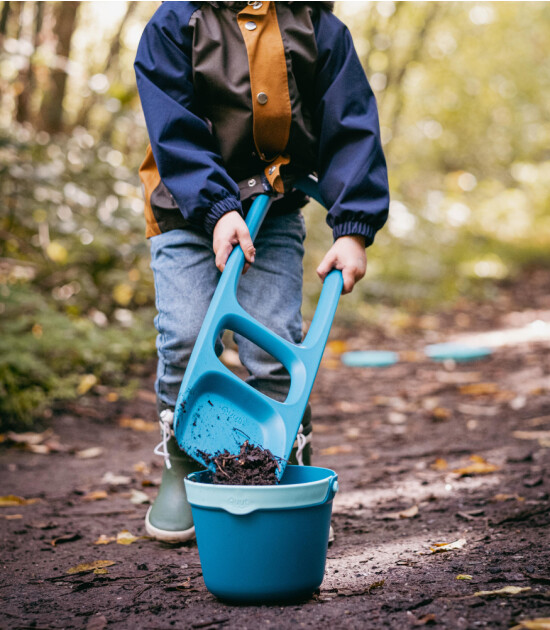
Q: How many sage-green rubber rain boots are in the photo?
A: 2